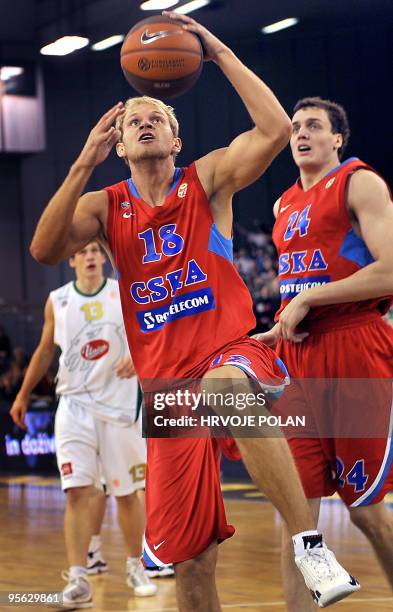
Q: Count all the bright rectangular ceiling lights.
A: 5